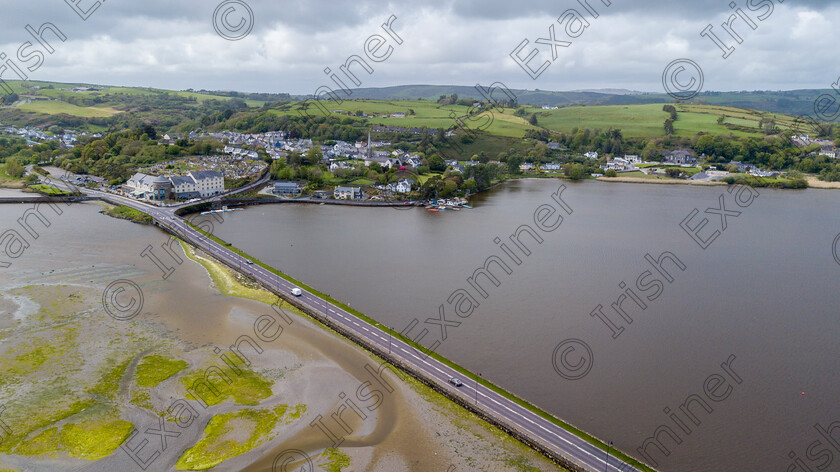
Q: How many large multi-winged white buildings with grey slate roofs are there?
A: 1